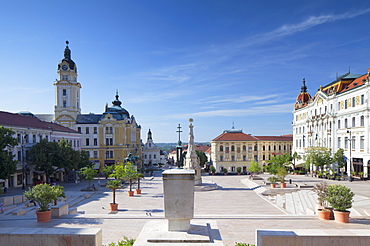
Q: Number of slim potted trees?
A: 3